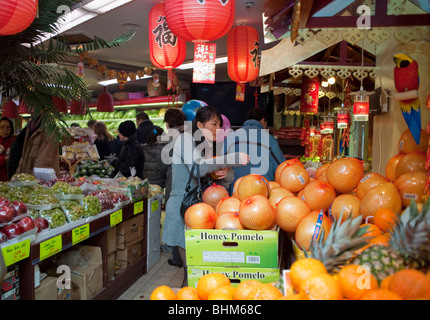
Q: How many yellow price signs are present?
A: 6